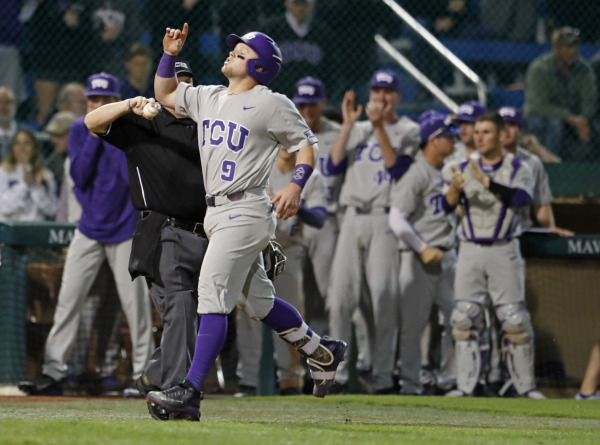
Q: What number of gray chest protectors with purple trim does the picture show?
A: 1